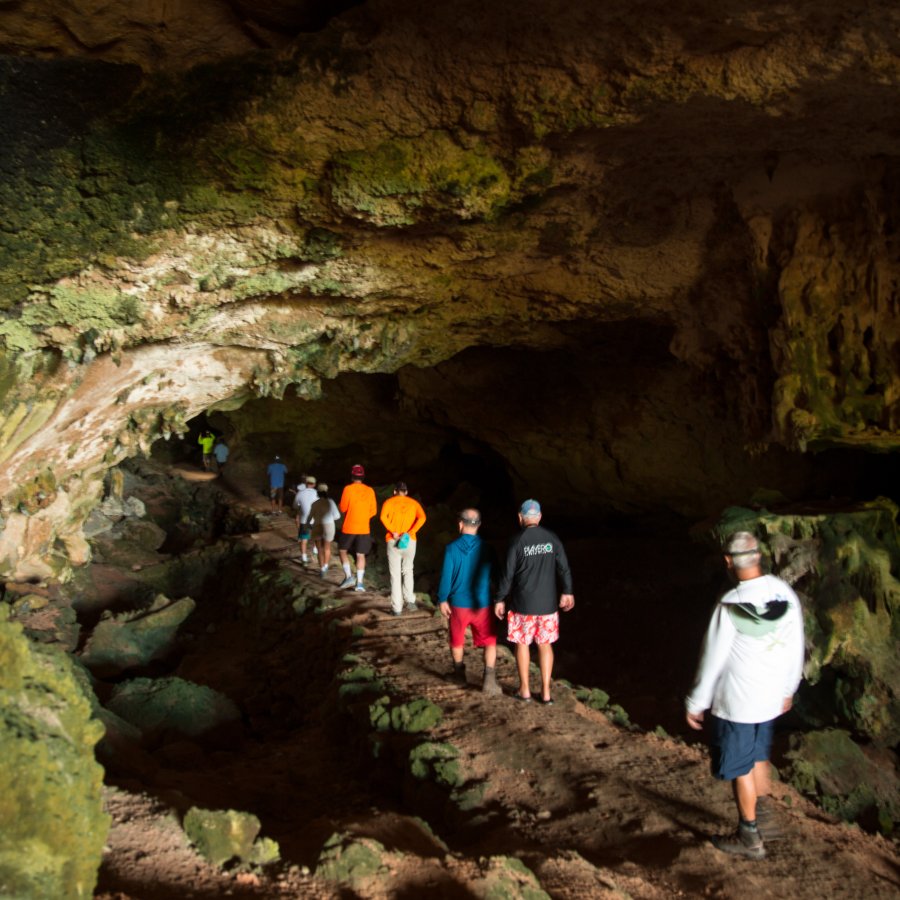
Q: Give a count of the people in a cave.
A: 11